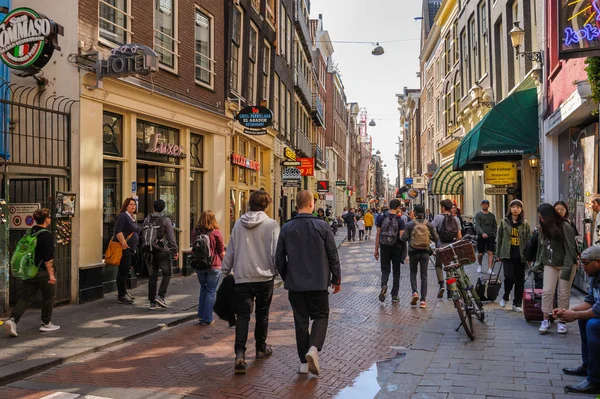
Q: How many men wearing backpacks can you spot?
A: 5